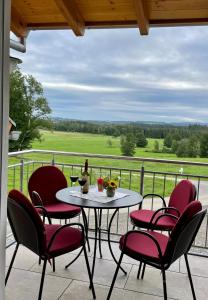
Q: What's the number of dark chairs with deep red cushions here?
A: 4